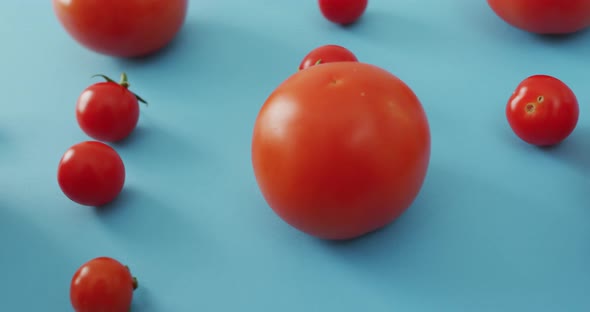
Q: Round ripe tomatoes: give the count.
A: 9